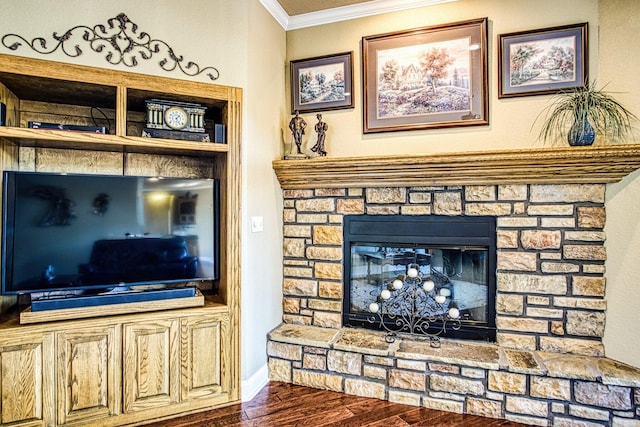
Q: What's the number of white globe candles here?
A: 7